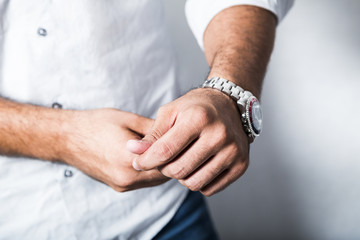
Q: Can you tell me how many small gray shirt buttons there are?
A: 3